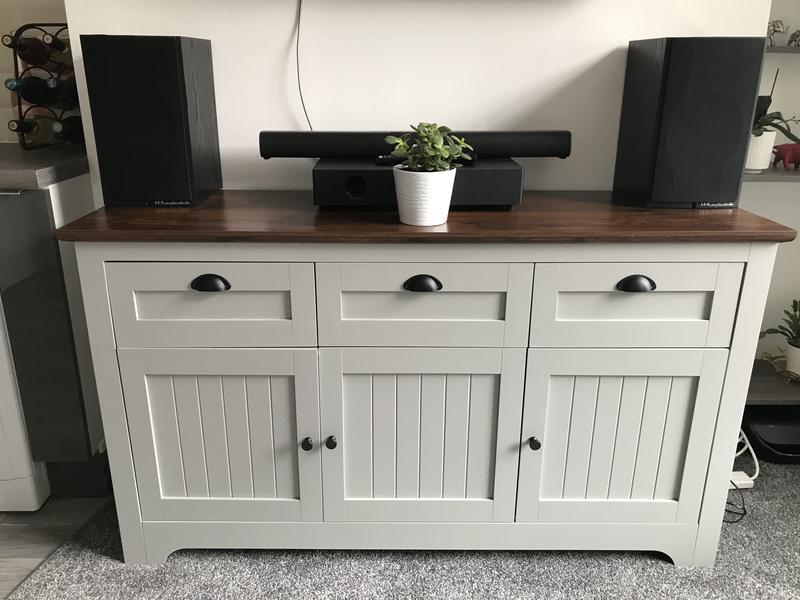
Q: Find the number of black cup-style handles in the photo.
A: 3